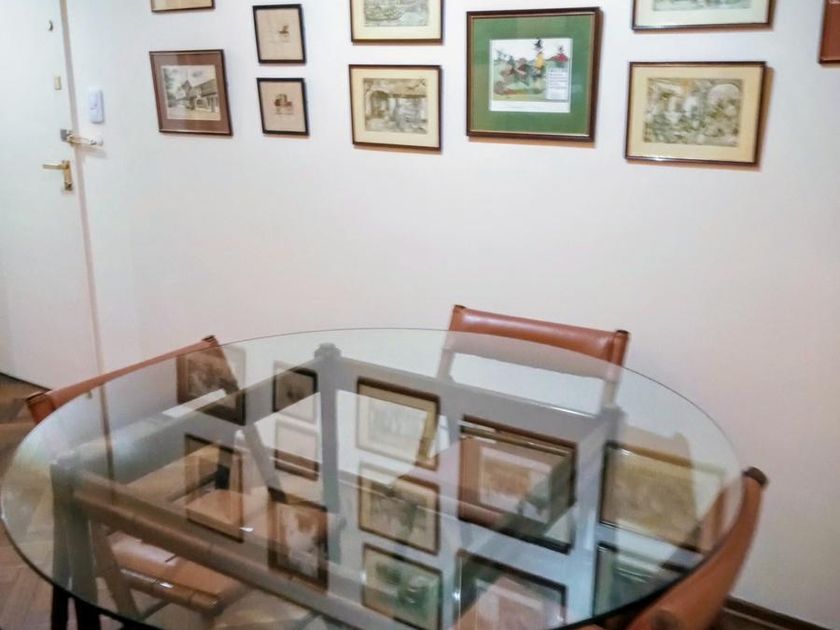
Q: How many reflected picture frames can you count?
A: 12